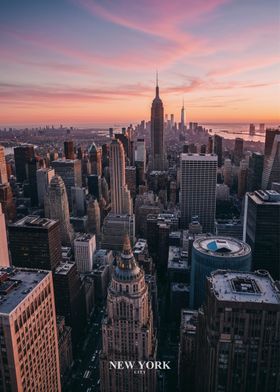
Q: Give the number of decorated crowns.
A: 1